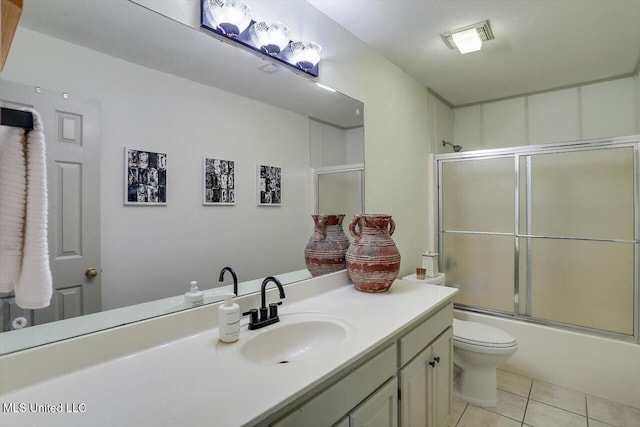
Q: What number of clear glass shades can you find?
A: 3